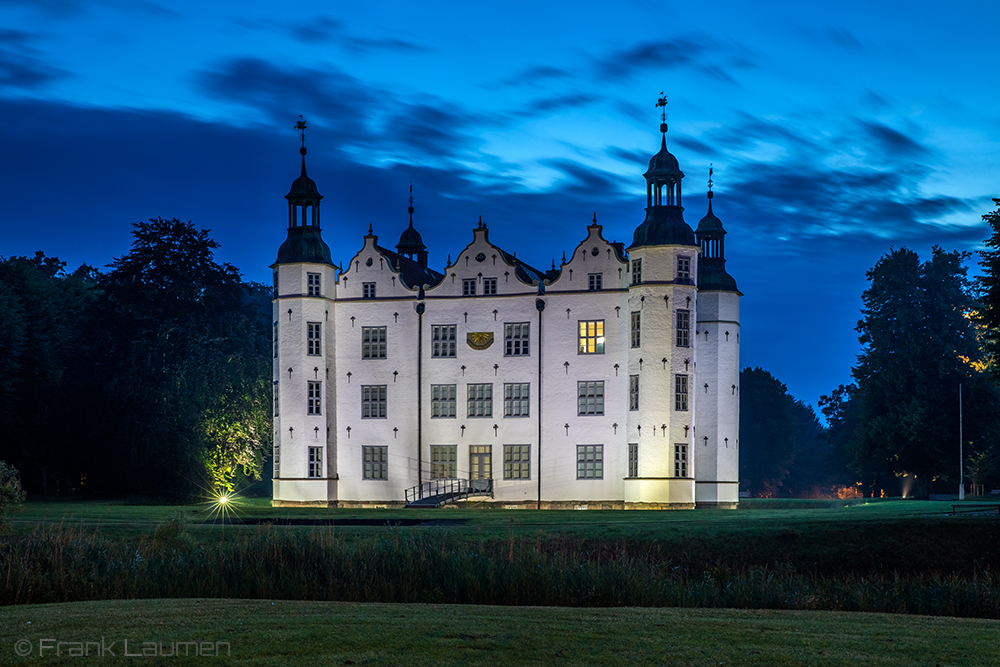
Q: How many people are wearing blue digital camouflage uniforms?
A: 0